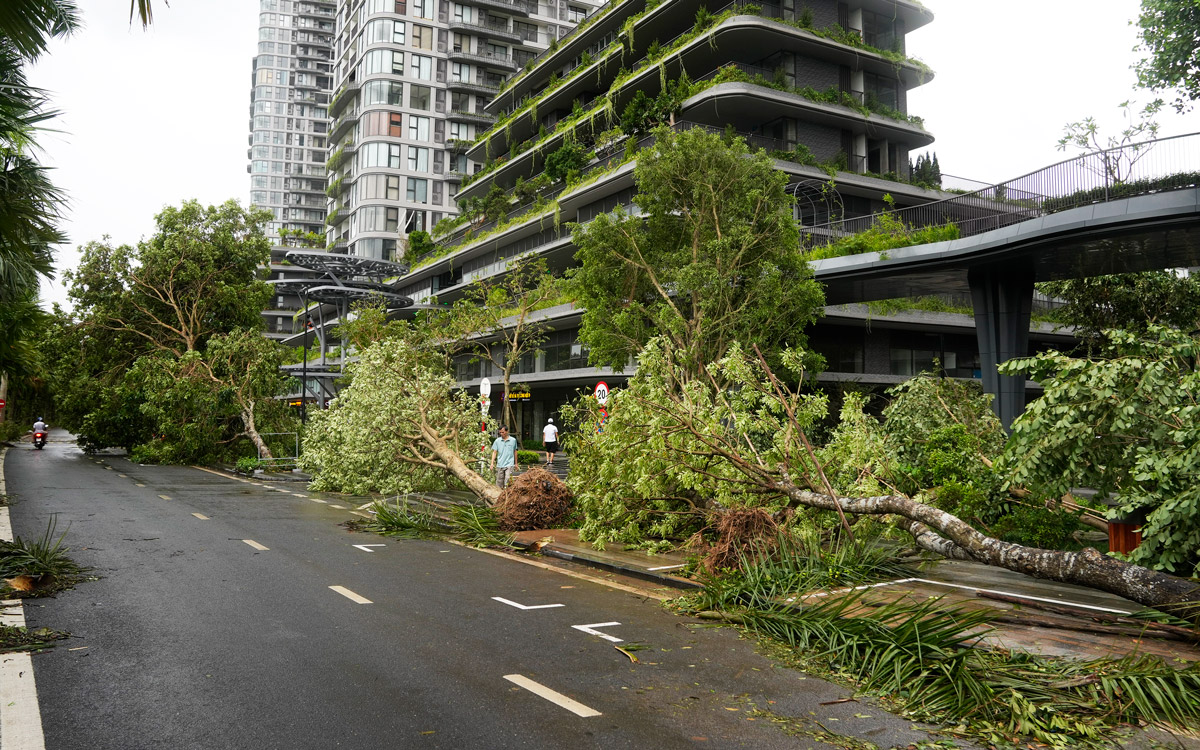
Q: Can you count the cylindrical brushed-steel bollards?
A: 0